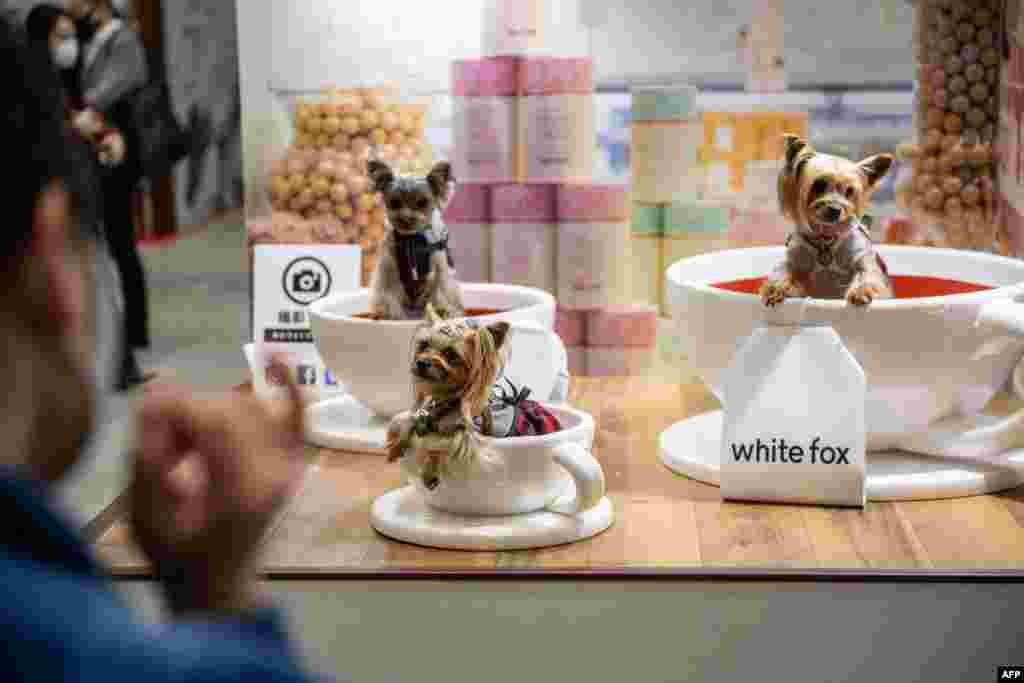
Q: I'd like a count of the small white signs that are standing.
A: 2